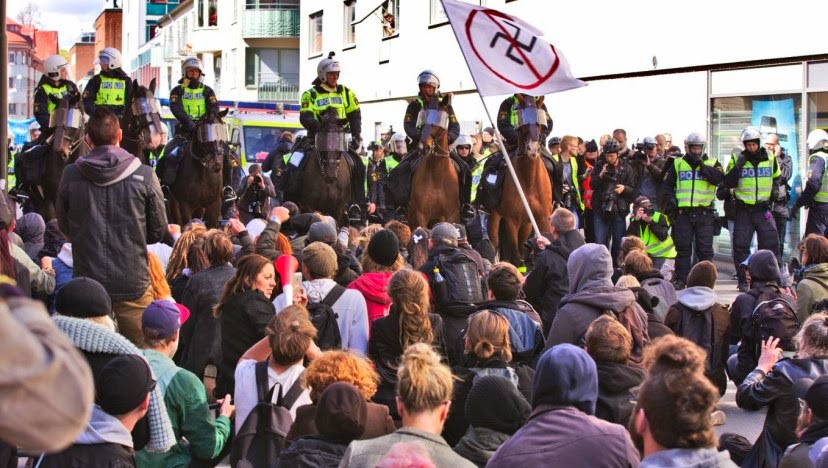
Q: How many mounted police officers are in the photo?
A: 6